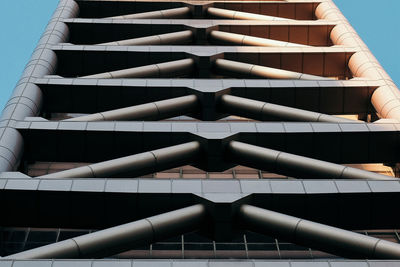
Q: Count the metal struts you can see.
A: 12